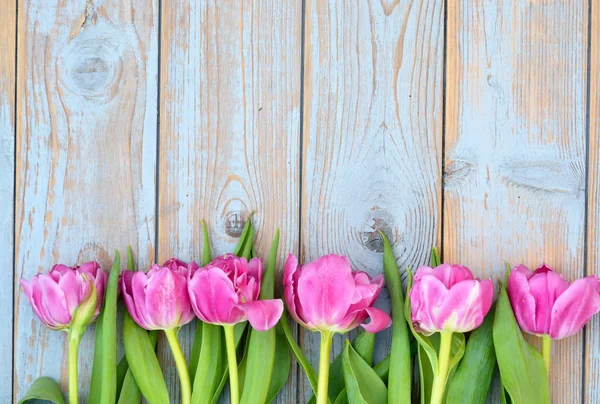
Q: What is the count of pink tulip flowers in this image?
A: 6